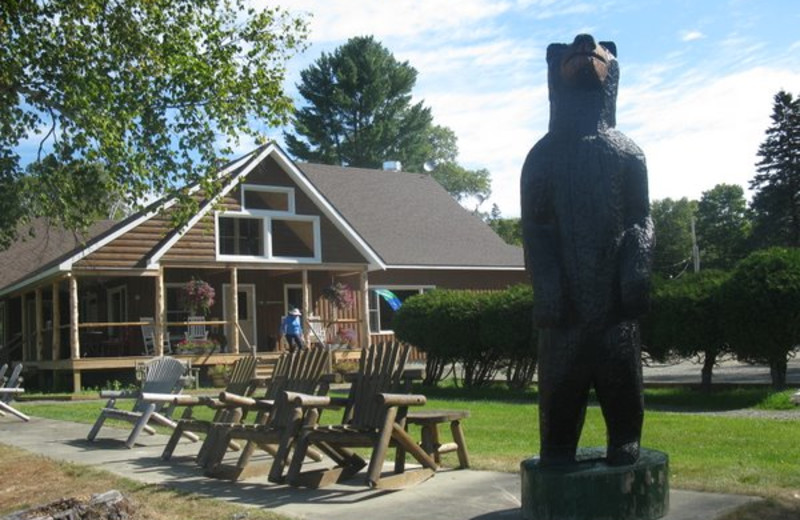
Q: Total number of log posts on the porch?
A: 8